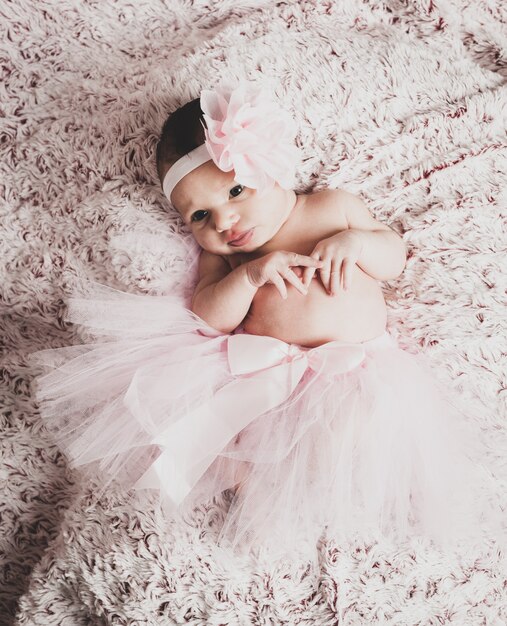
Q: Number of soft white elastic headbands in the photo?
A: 1